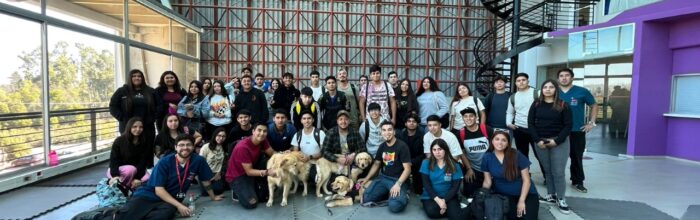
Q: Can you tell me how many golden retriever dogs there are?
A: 3